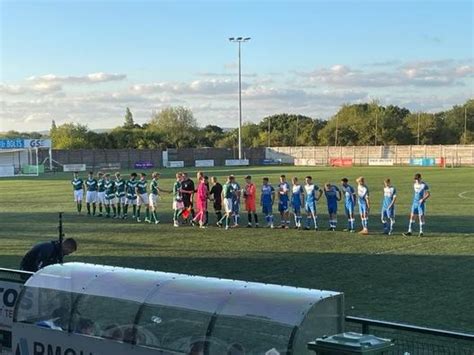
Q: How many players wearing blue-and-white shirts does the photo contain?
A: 10